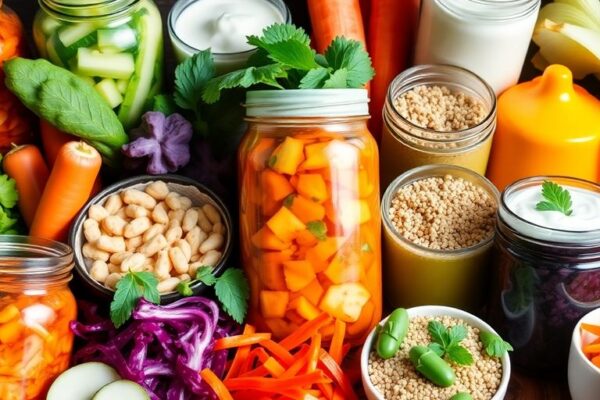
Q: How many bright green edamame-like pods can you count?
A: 3